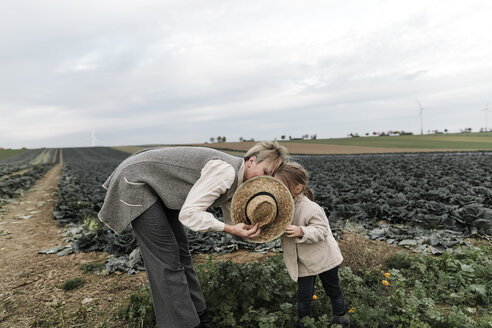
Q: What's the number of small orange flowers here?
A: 4